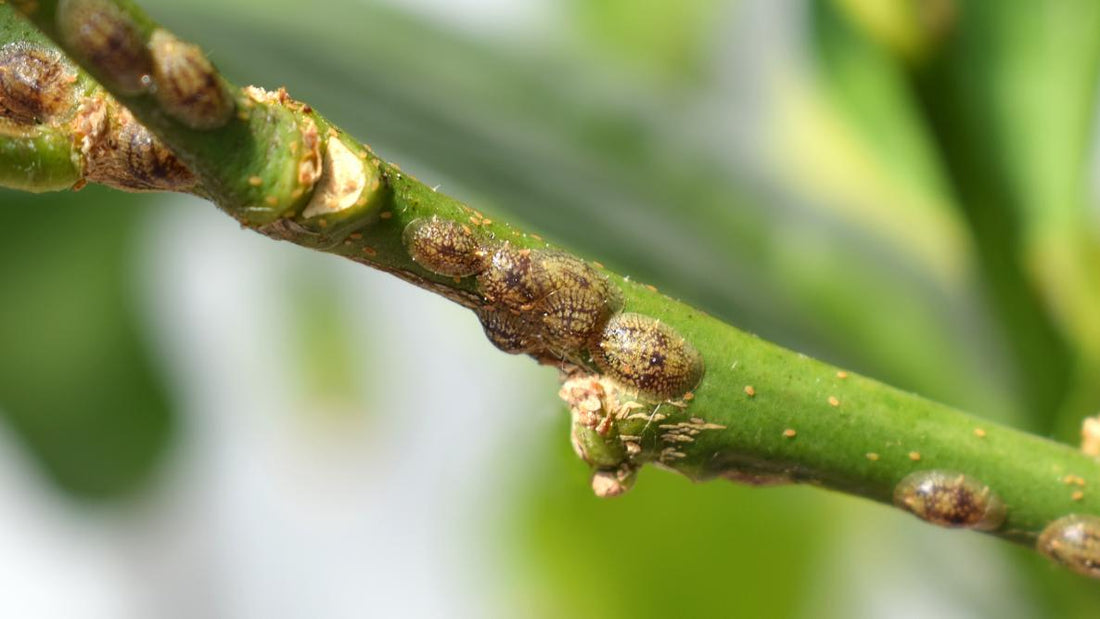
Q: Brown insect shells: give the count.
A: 11